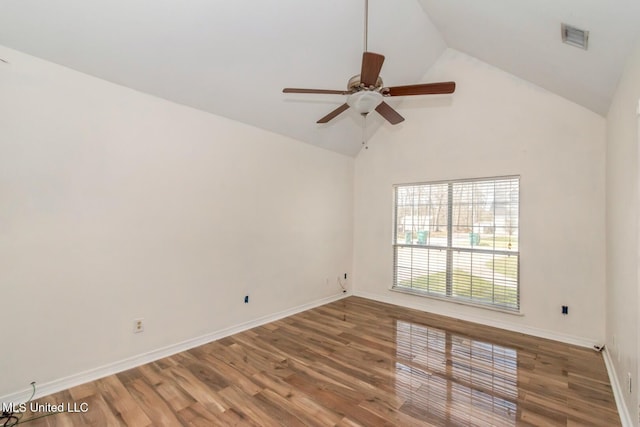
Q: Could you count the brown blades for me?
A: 5